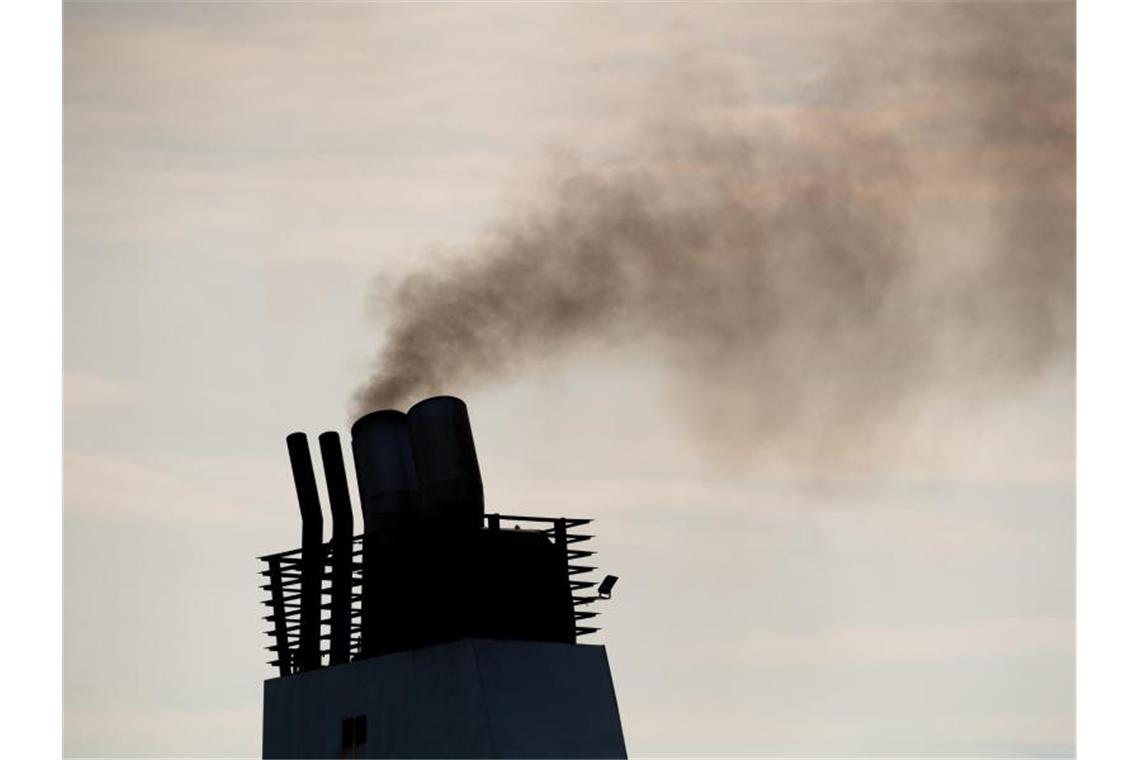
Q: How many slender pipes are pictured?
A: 2